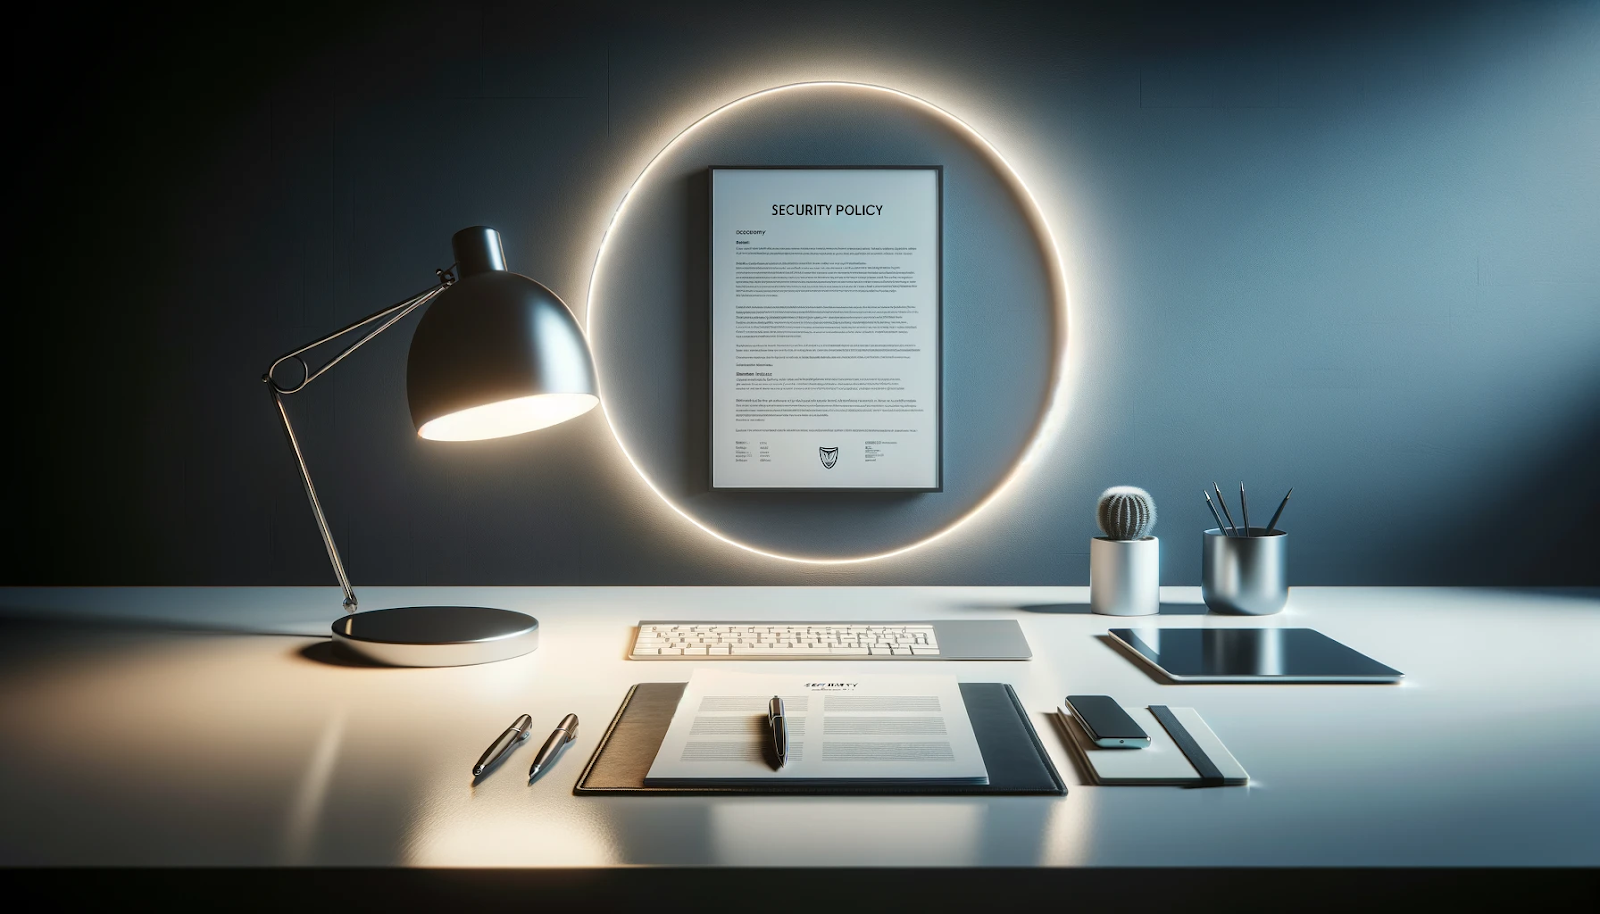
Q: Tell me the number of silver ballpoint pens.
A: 3